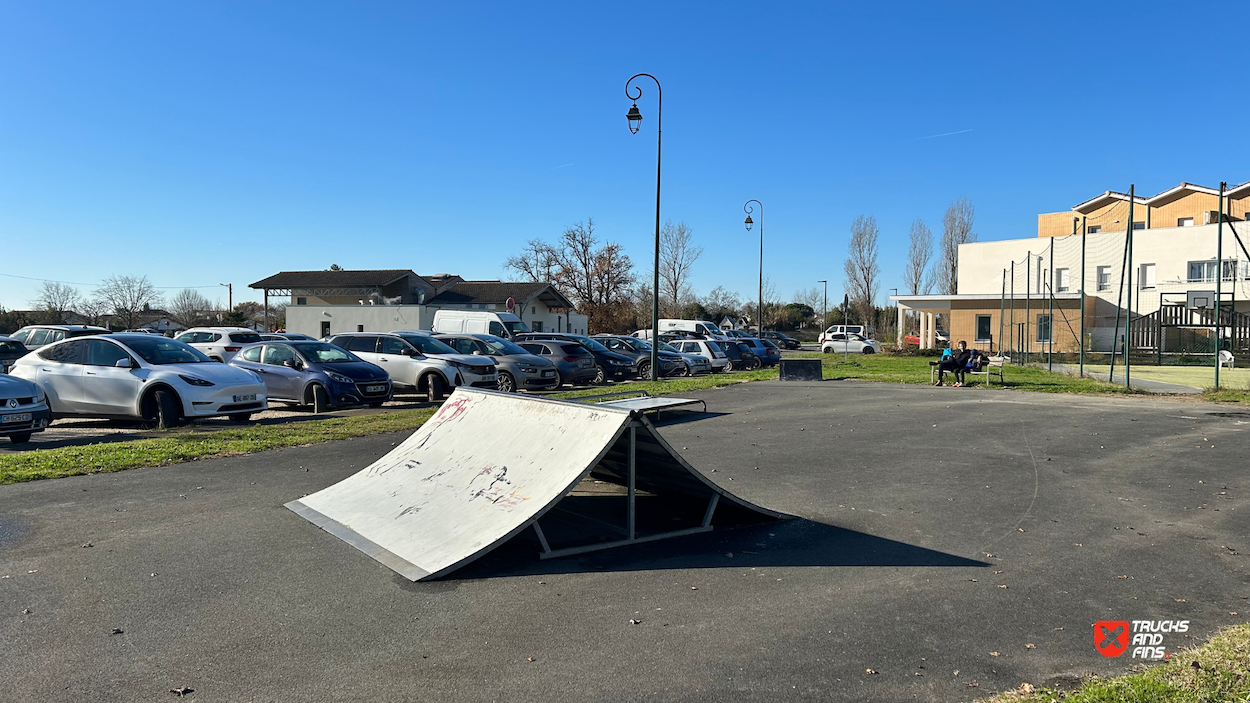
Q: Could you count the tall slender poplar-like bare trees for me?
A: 3